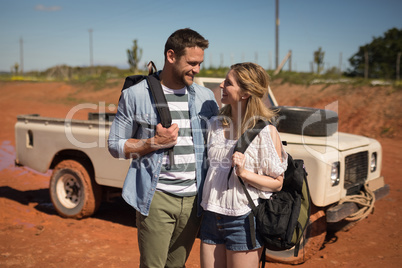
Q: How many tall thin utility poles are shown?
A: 3